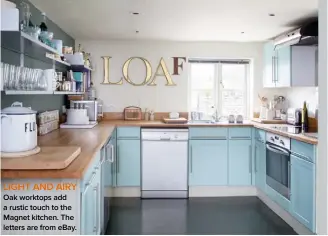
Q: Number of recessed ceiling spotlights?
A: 4